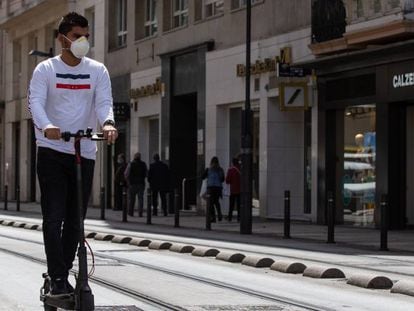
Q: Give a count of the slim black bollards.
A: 10